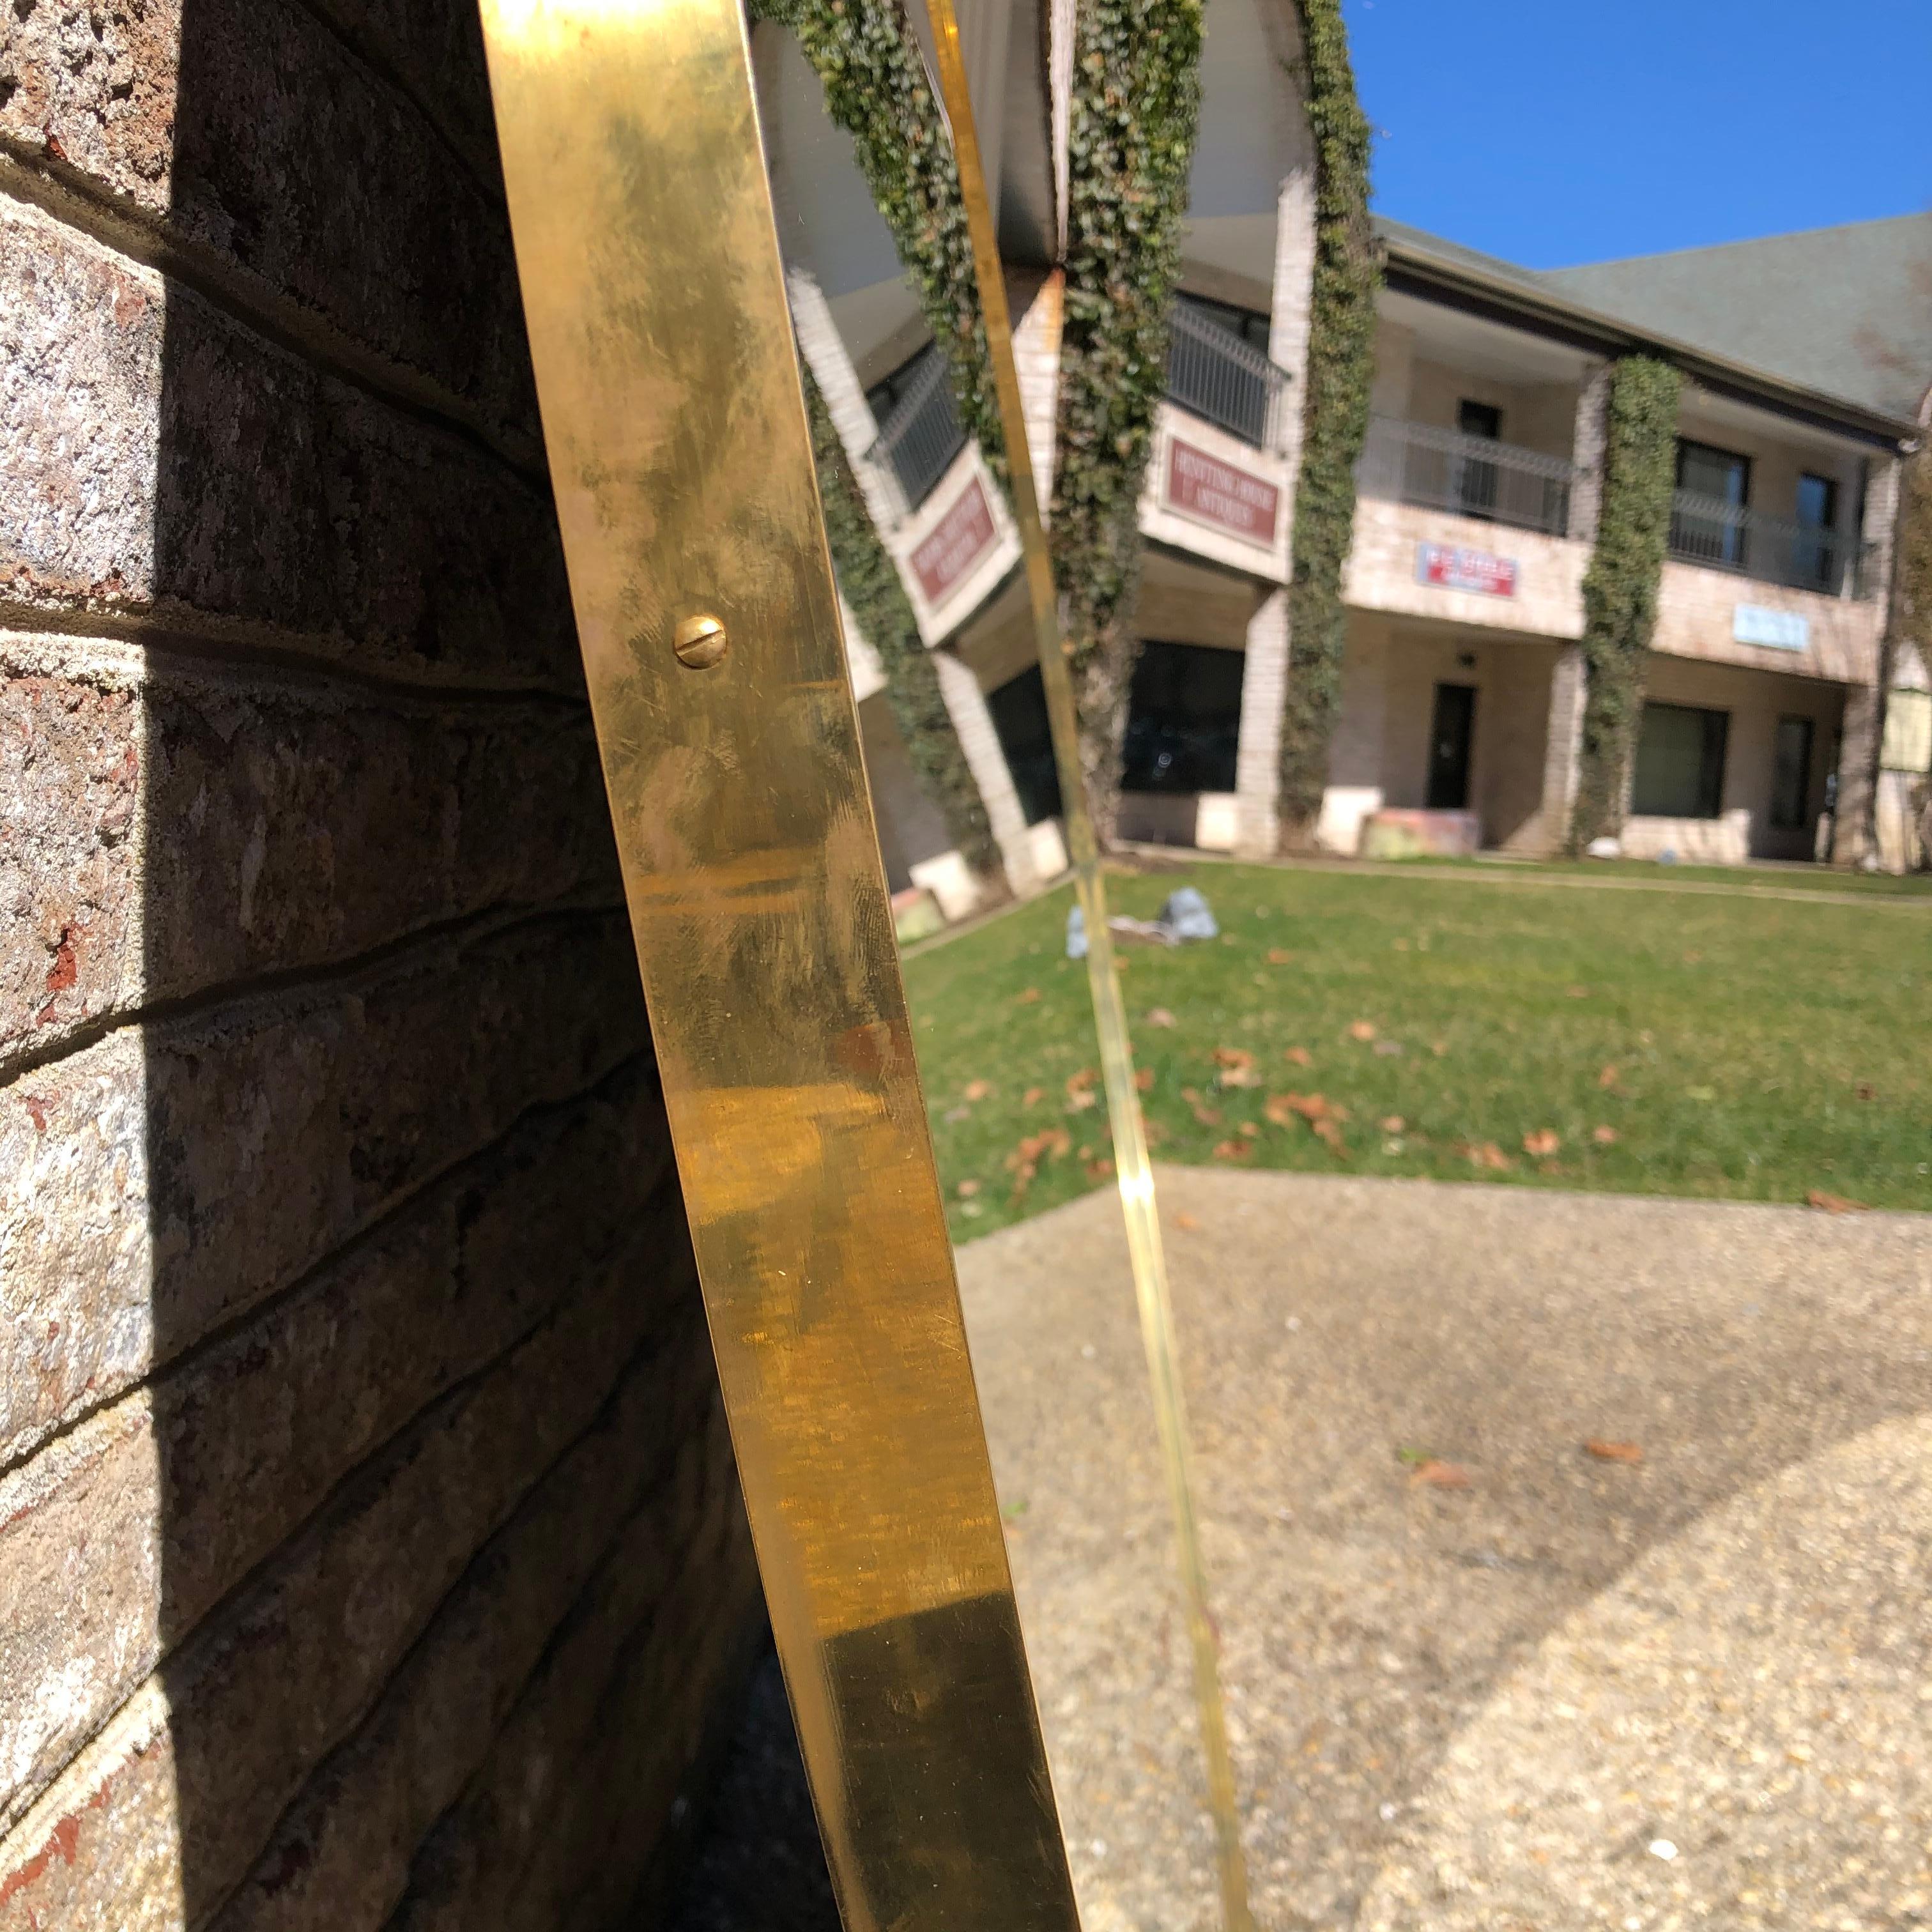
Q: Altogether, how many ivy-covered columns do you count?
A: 5